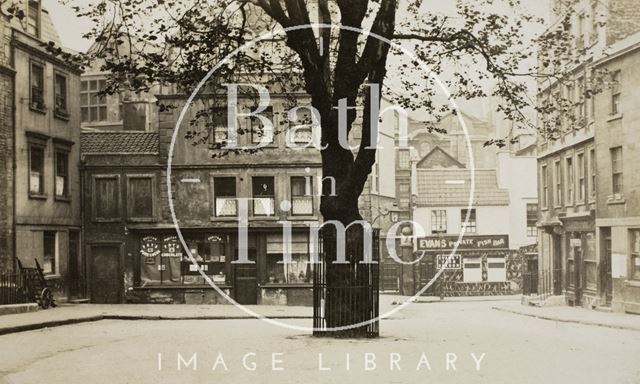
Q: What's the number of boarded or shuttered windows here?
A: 2